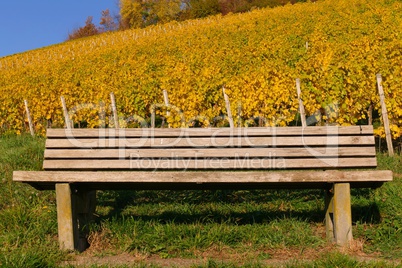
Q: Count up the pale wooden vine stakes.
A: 7